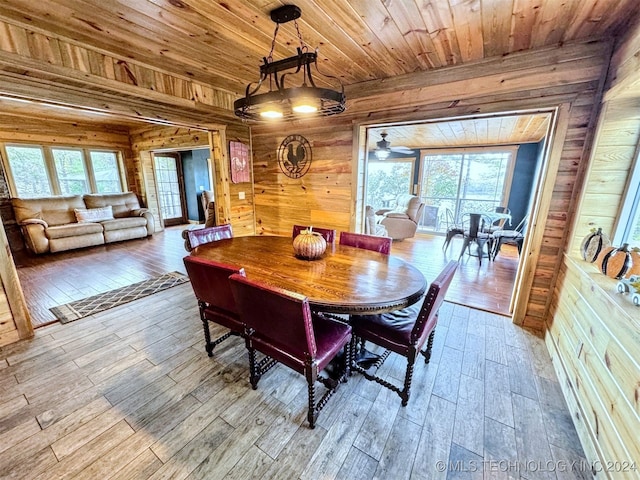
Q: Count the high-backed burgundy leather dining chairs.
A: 6